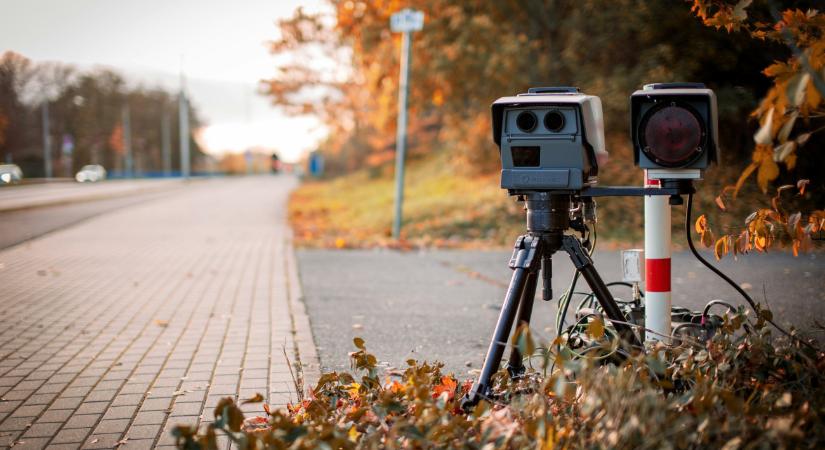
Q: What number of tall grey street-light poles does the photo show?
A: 4